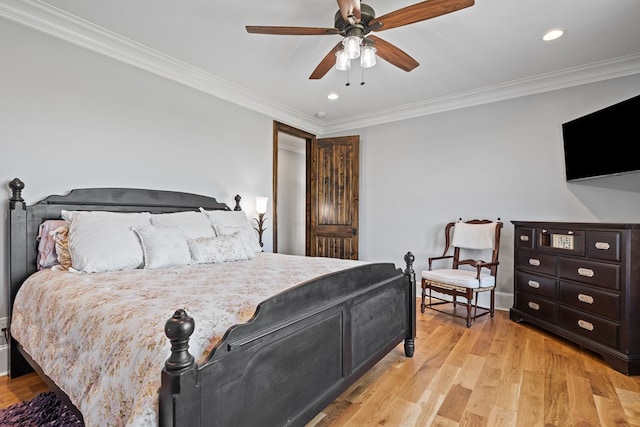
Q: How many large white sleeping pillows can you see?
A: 3